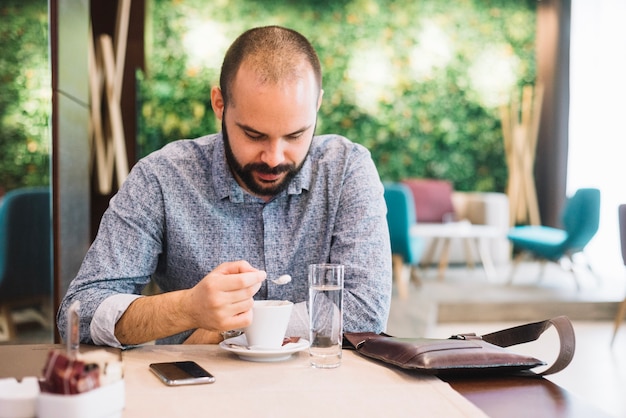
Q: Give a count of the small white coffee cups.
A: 1